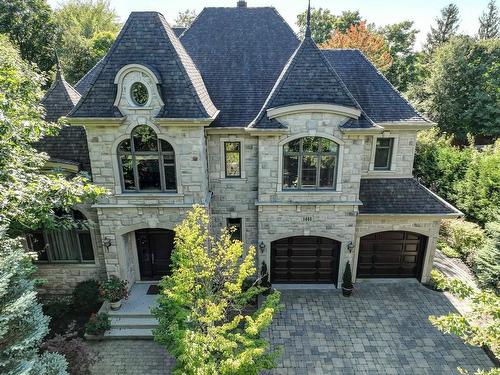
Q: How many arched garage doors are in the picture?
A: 2